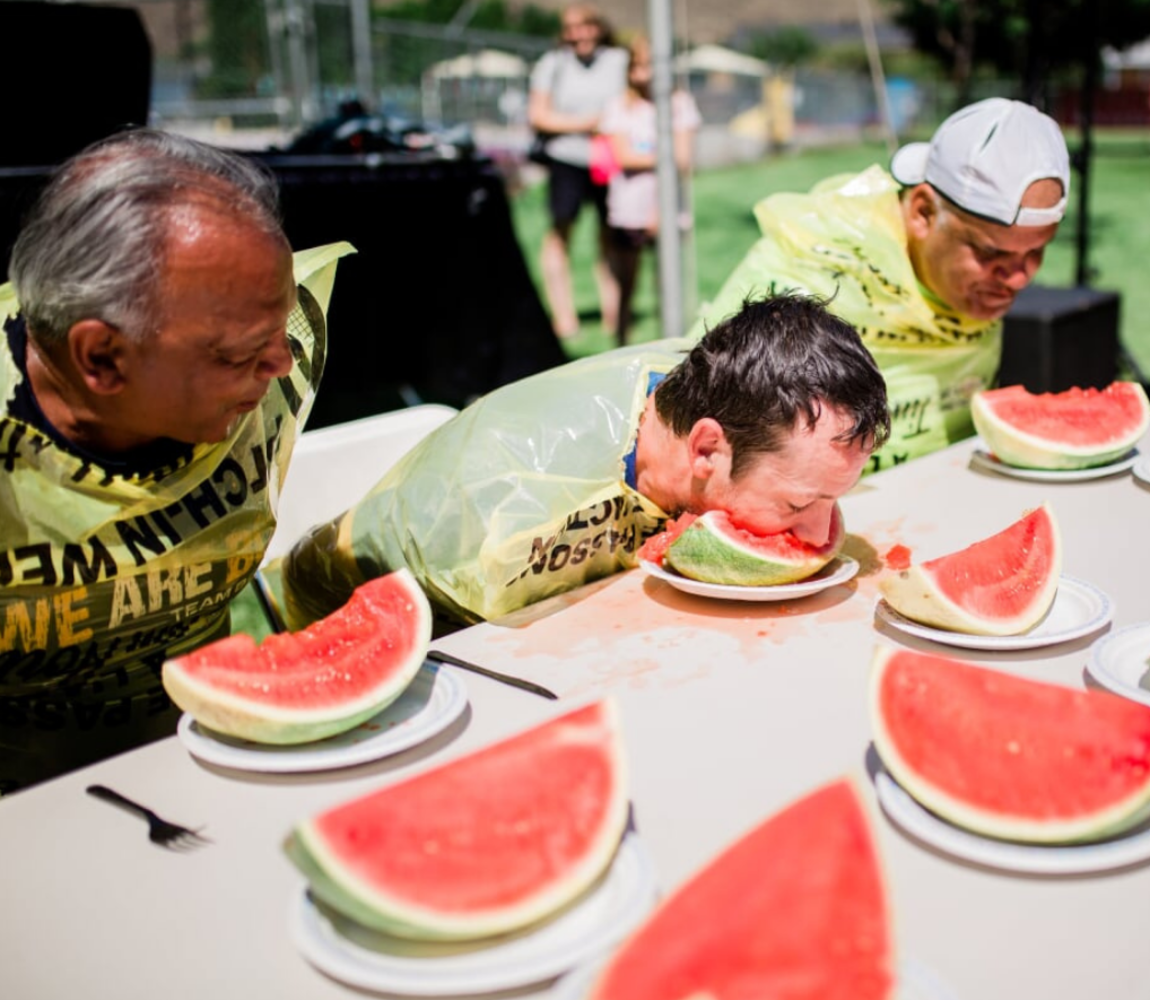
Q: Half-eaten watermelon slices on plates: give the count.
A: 3